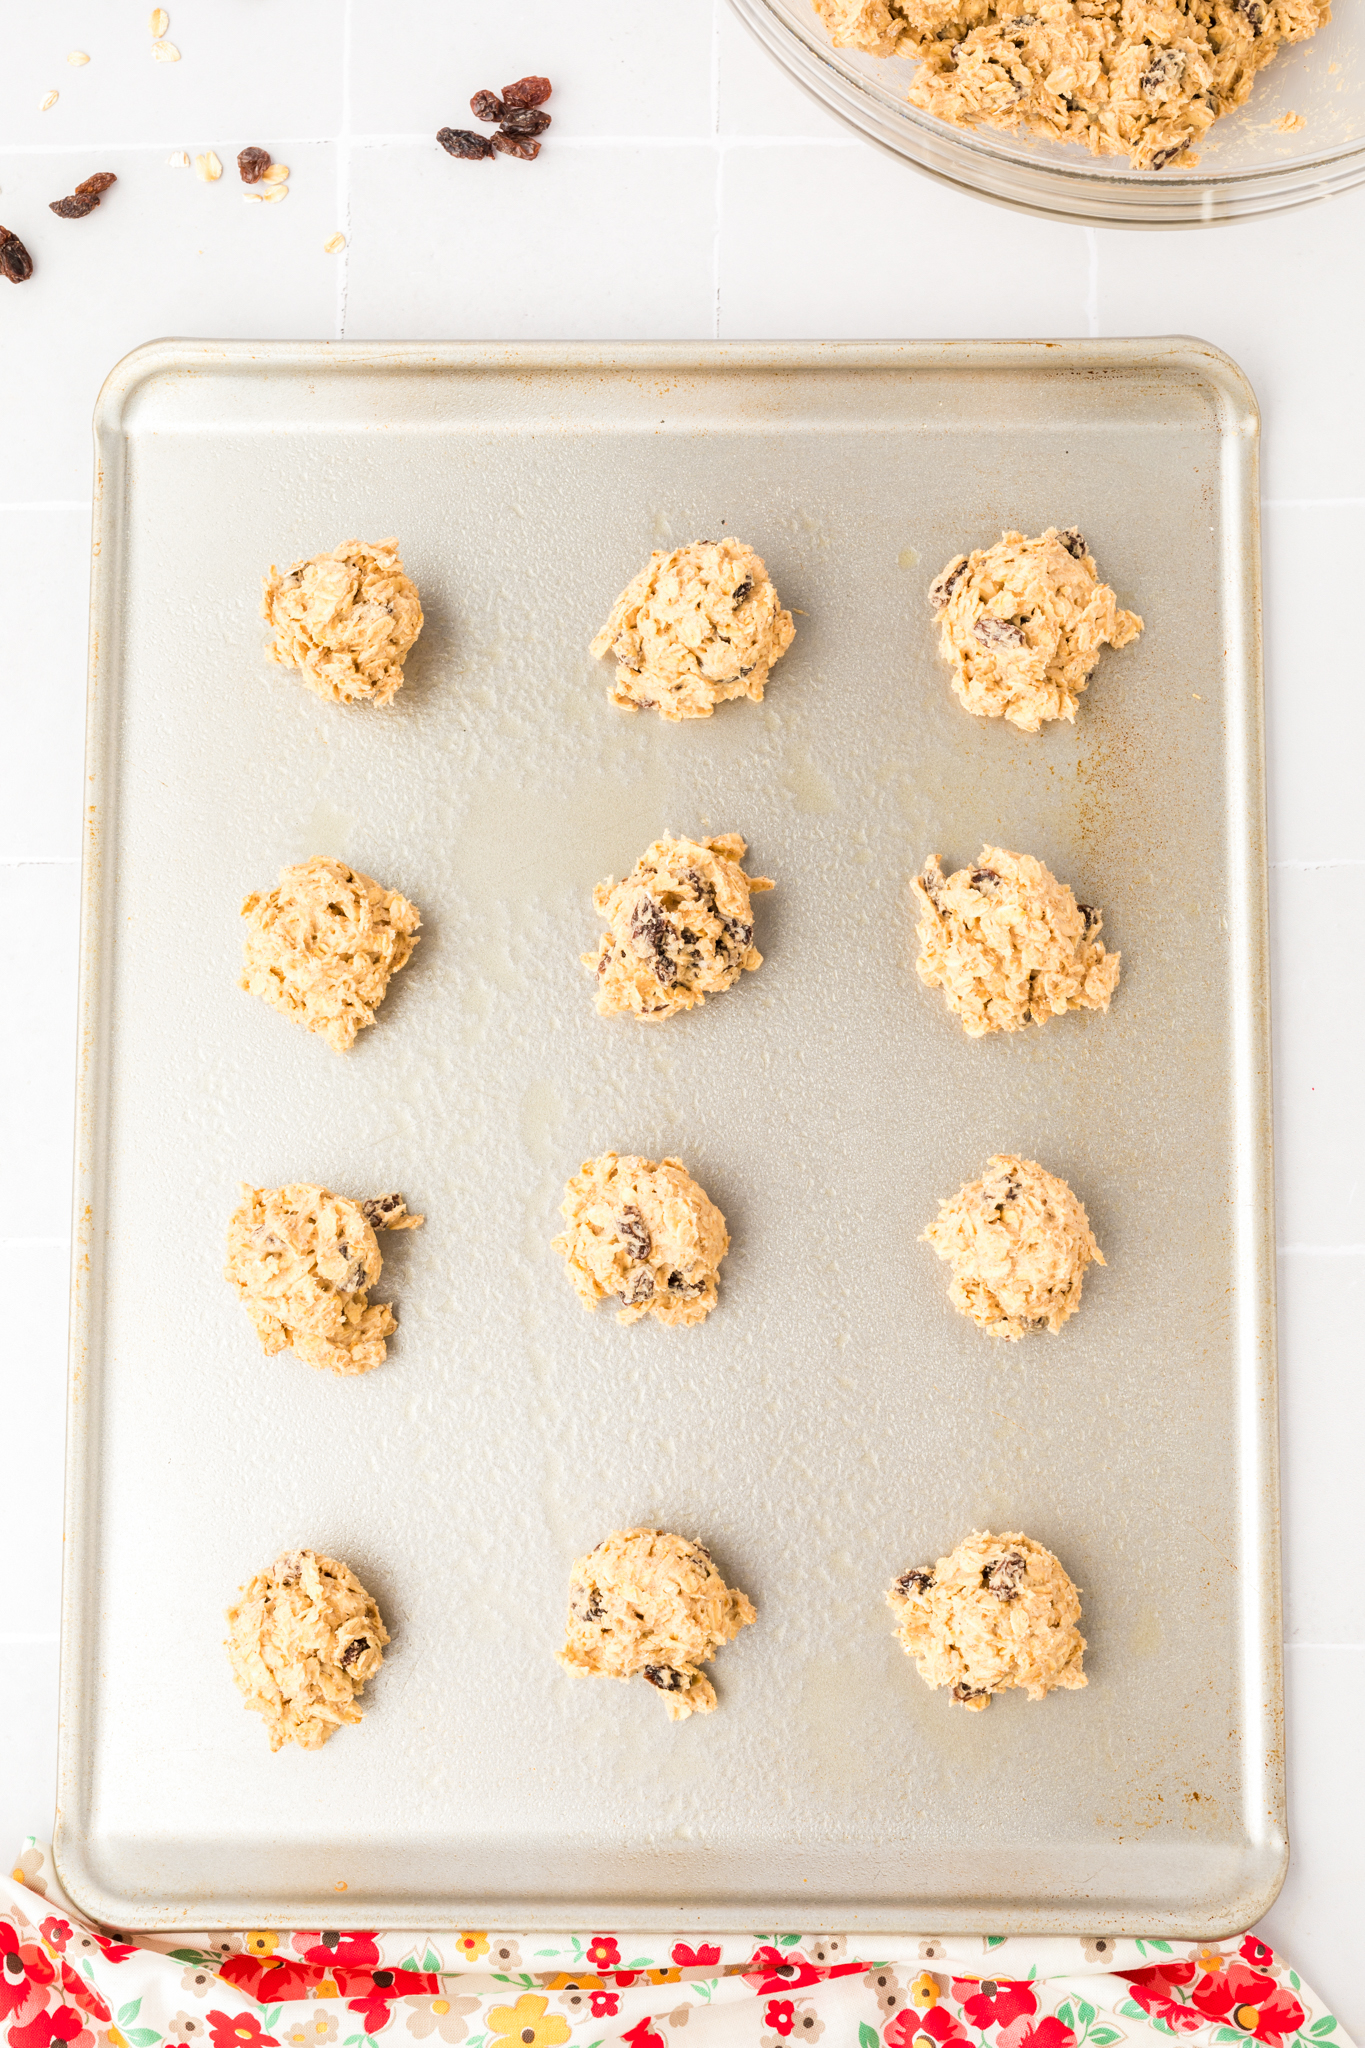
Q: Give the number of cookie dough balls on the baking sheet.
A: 12